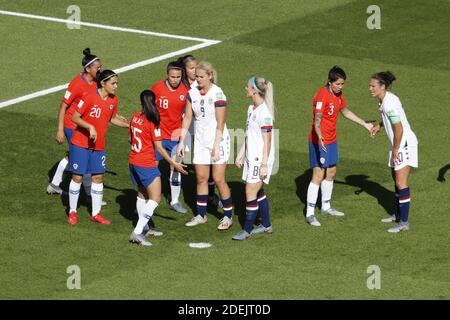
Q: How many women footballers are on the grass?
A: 9